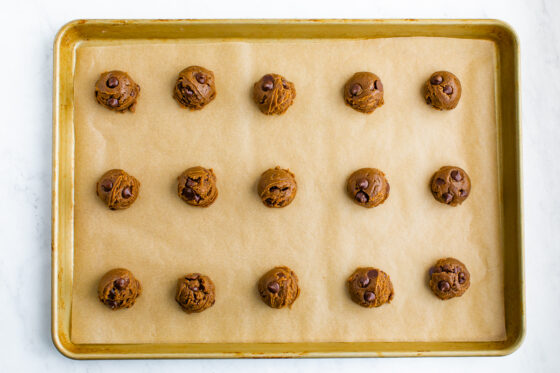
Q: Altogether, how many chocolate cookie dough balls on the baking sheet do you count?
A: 15